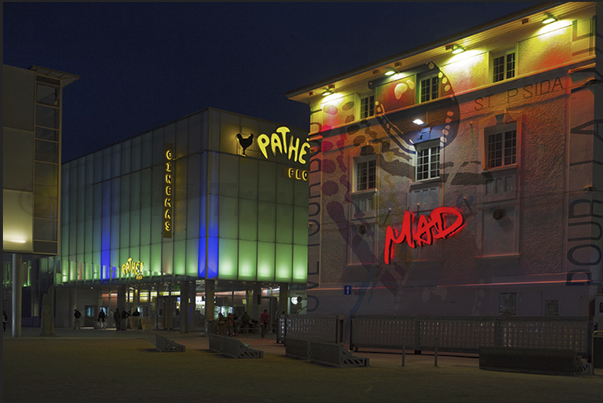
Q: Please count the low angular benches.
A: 4